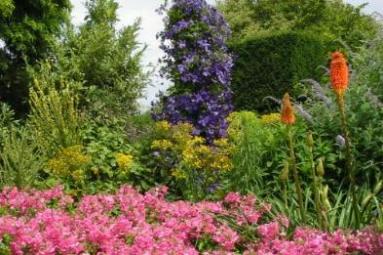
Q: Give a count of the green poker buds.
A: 3